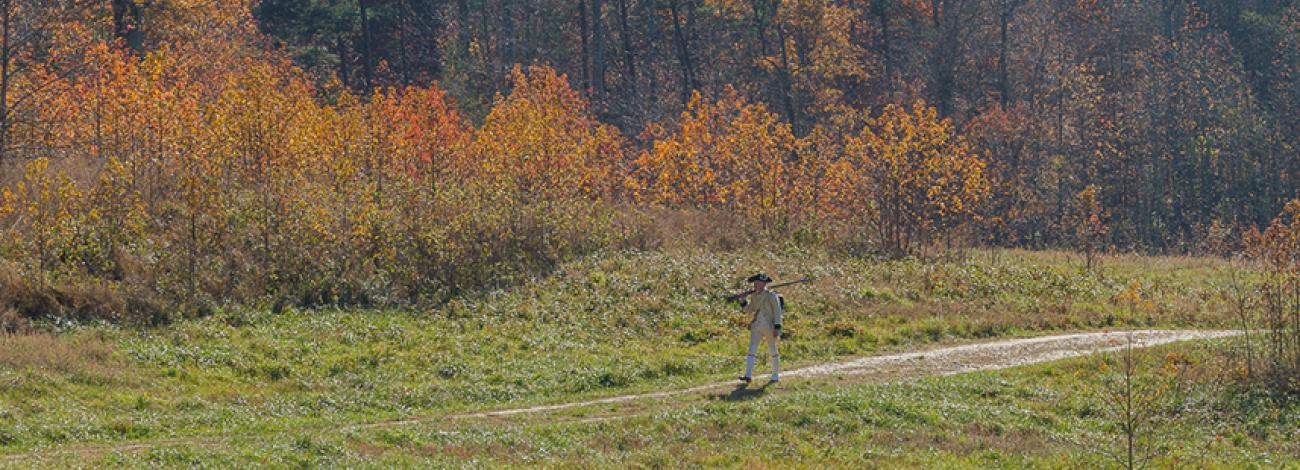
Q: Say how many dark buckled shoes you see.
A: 2